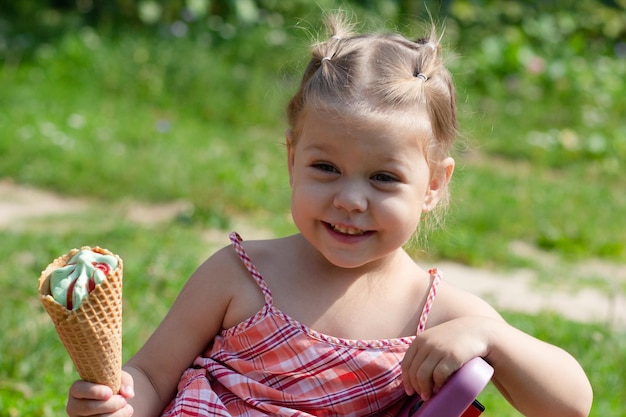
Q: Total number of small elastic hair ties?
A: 4